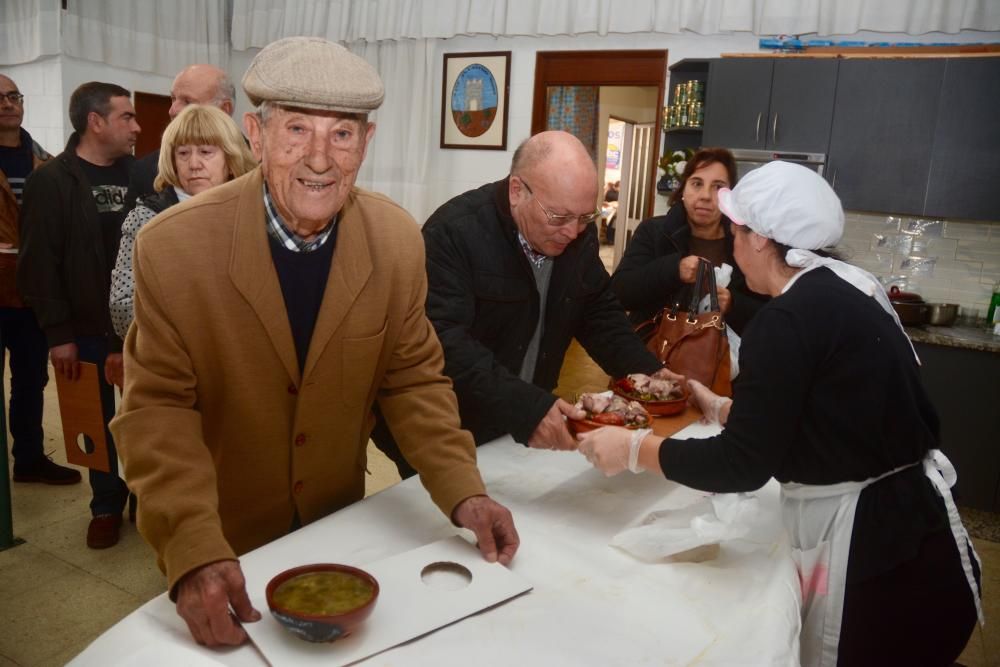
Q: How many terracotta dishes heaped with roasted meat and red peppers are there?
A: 2